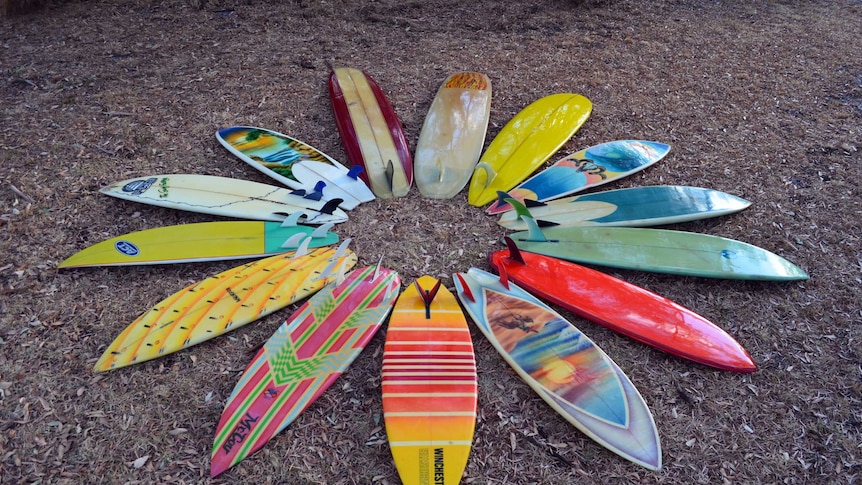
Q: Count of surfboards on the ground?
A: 14